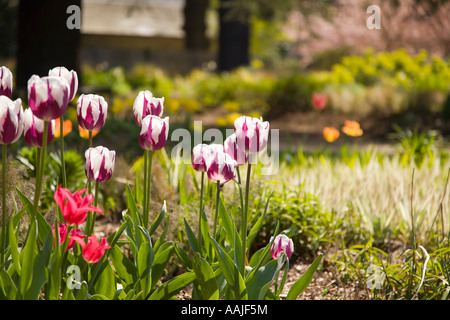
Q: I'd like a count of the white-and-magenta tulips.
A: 14